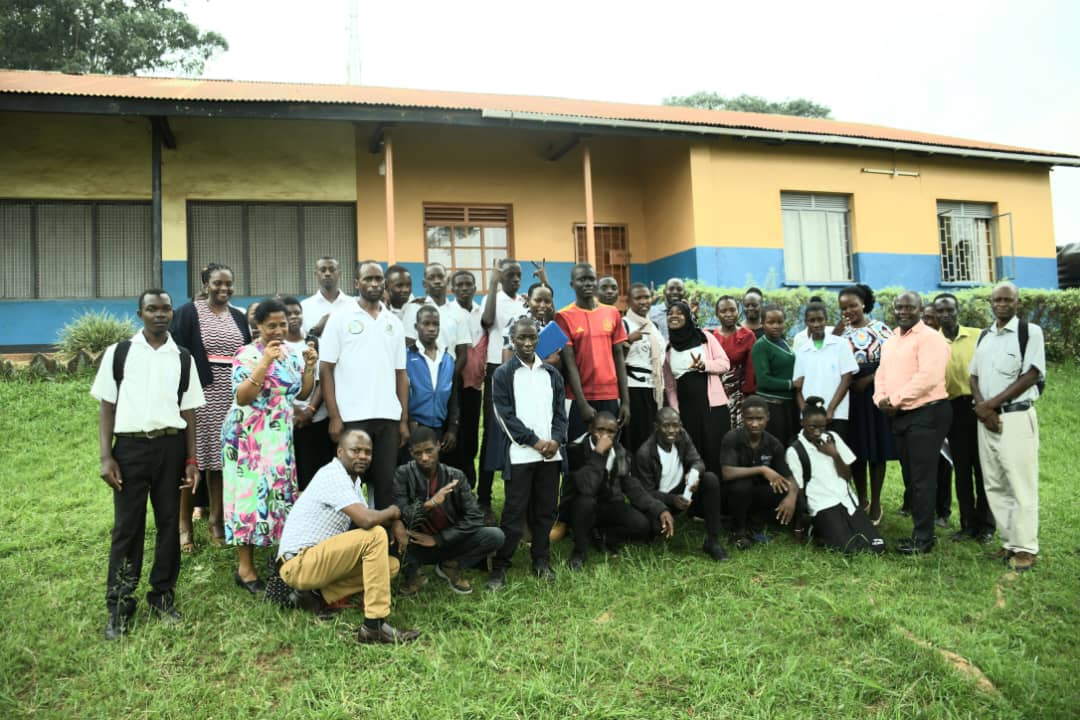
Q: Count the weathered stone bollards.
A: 0